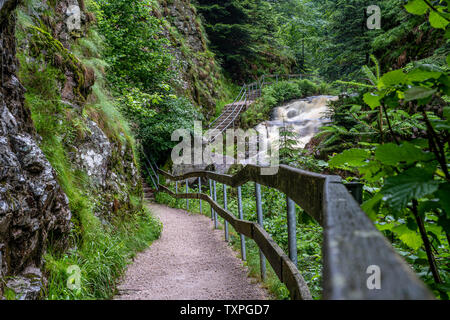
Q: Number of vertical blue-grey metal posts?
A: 9